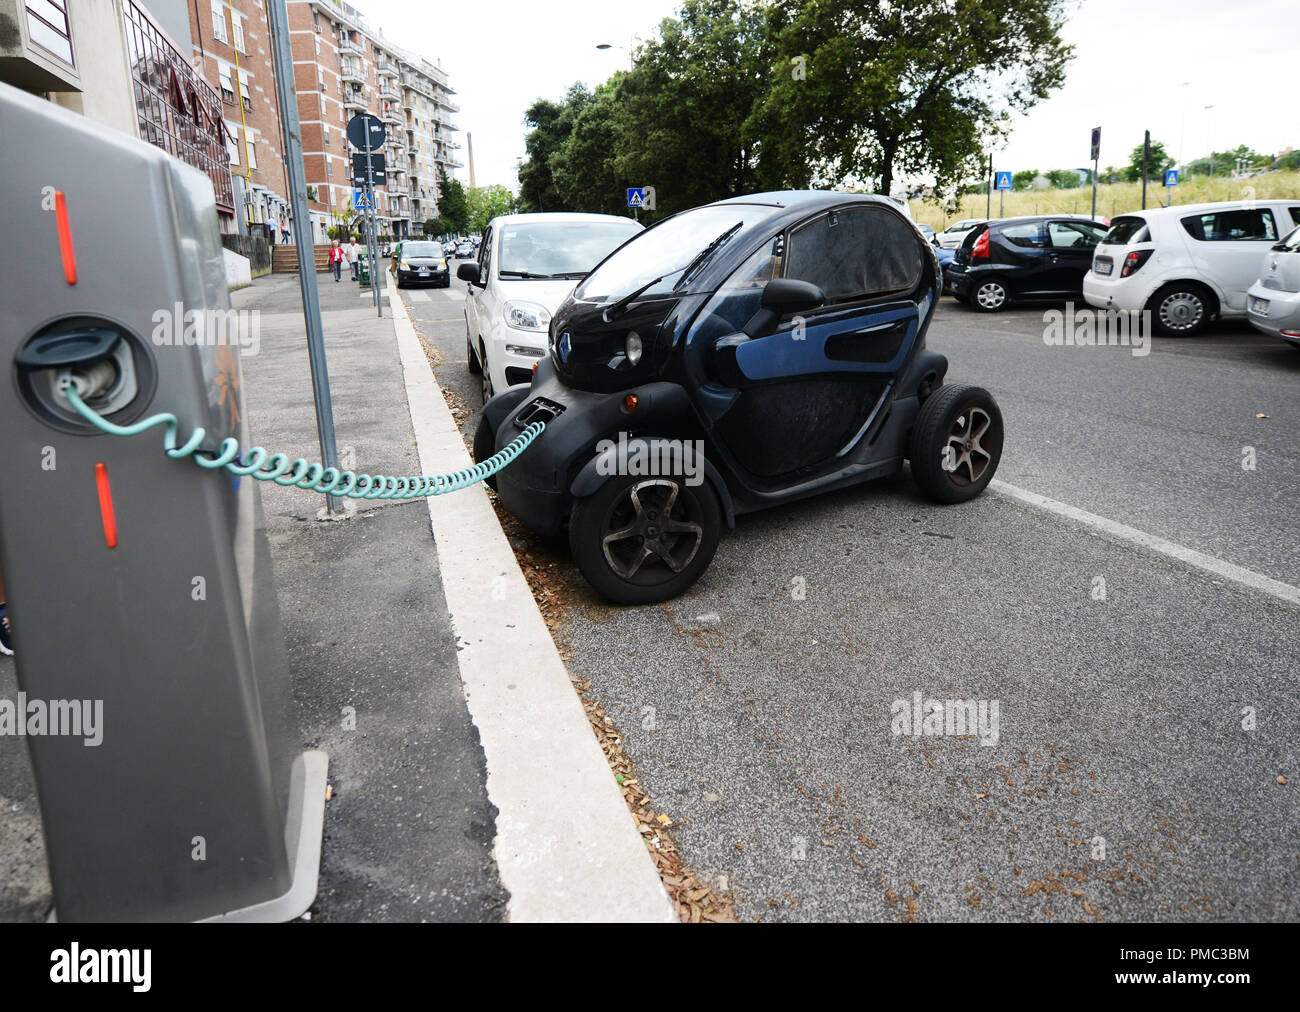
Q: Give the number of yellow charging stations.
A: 0